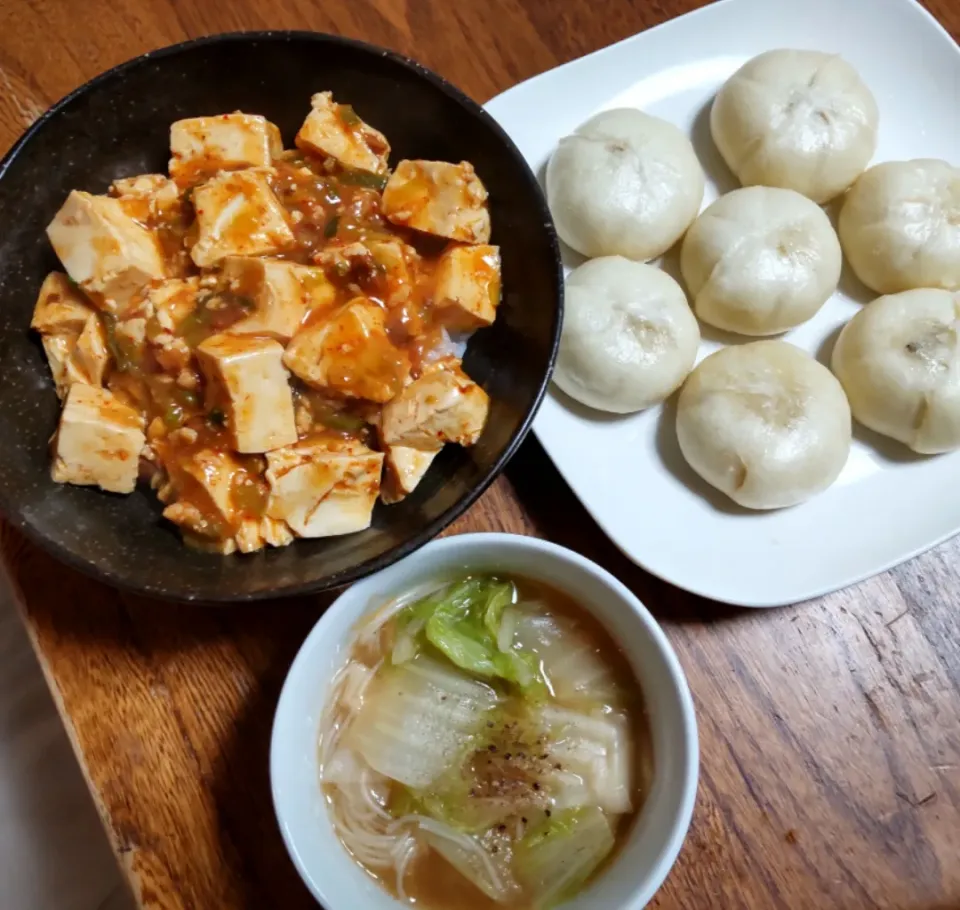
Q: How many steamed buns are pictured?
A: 7